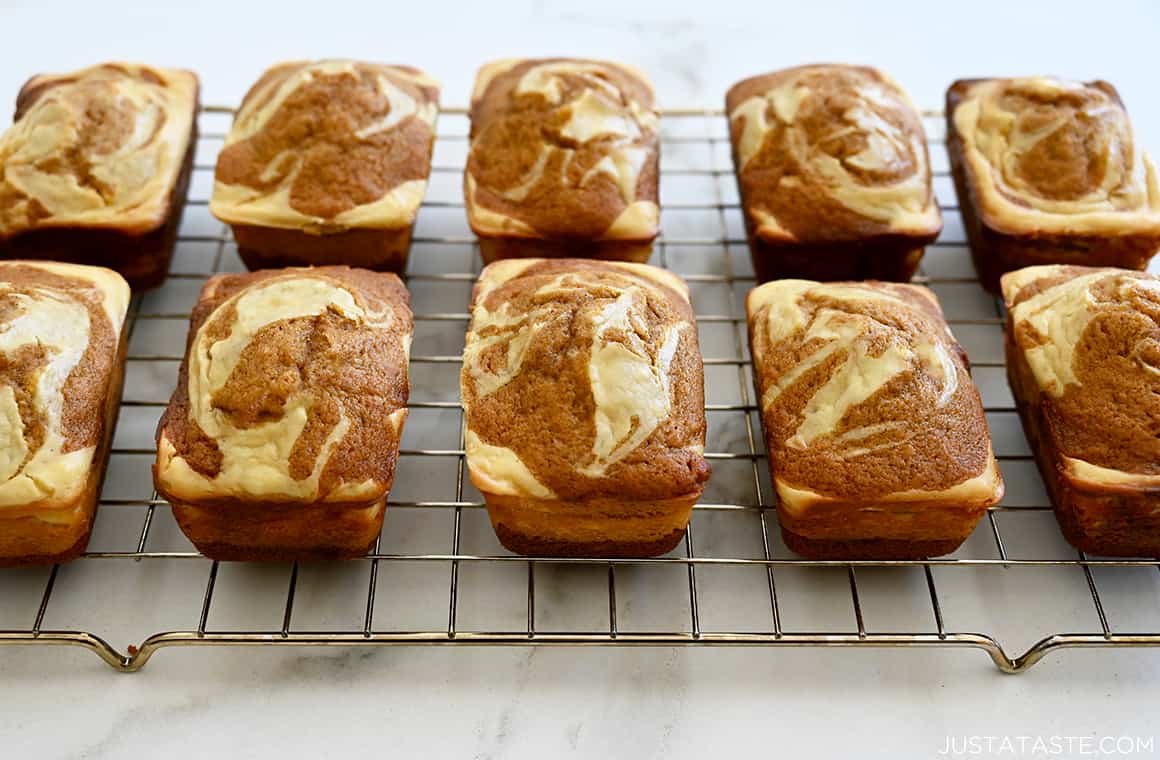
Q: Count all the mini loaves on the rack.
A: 10